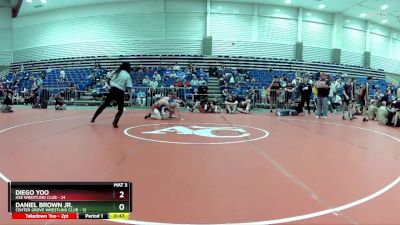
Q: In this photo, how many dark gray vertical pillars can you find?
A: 4